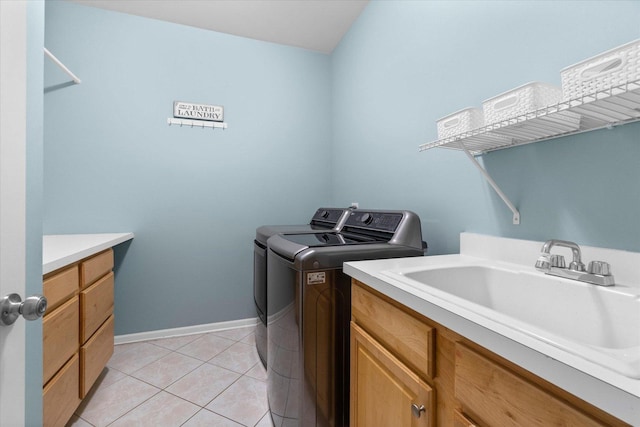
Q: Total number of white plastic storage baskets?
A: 3